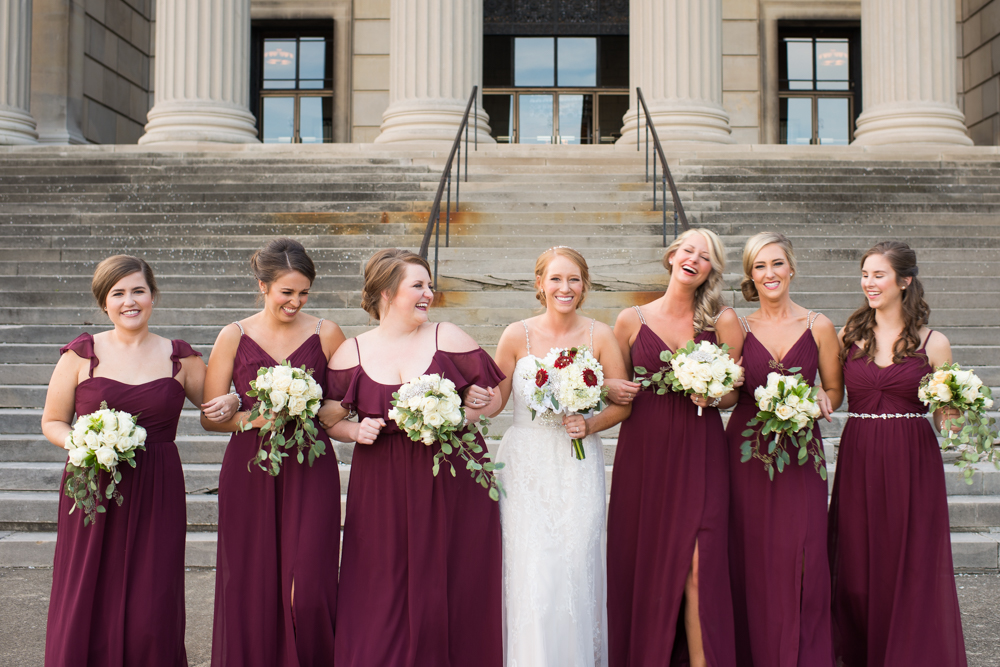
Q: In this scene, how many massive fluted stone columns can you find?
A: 5